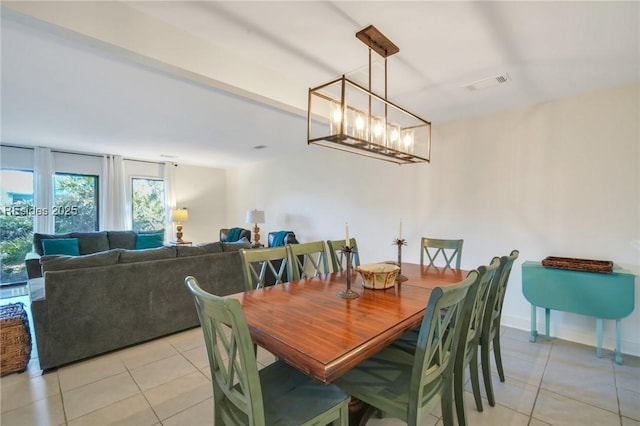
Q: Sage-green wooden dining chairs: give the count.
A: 8